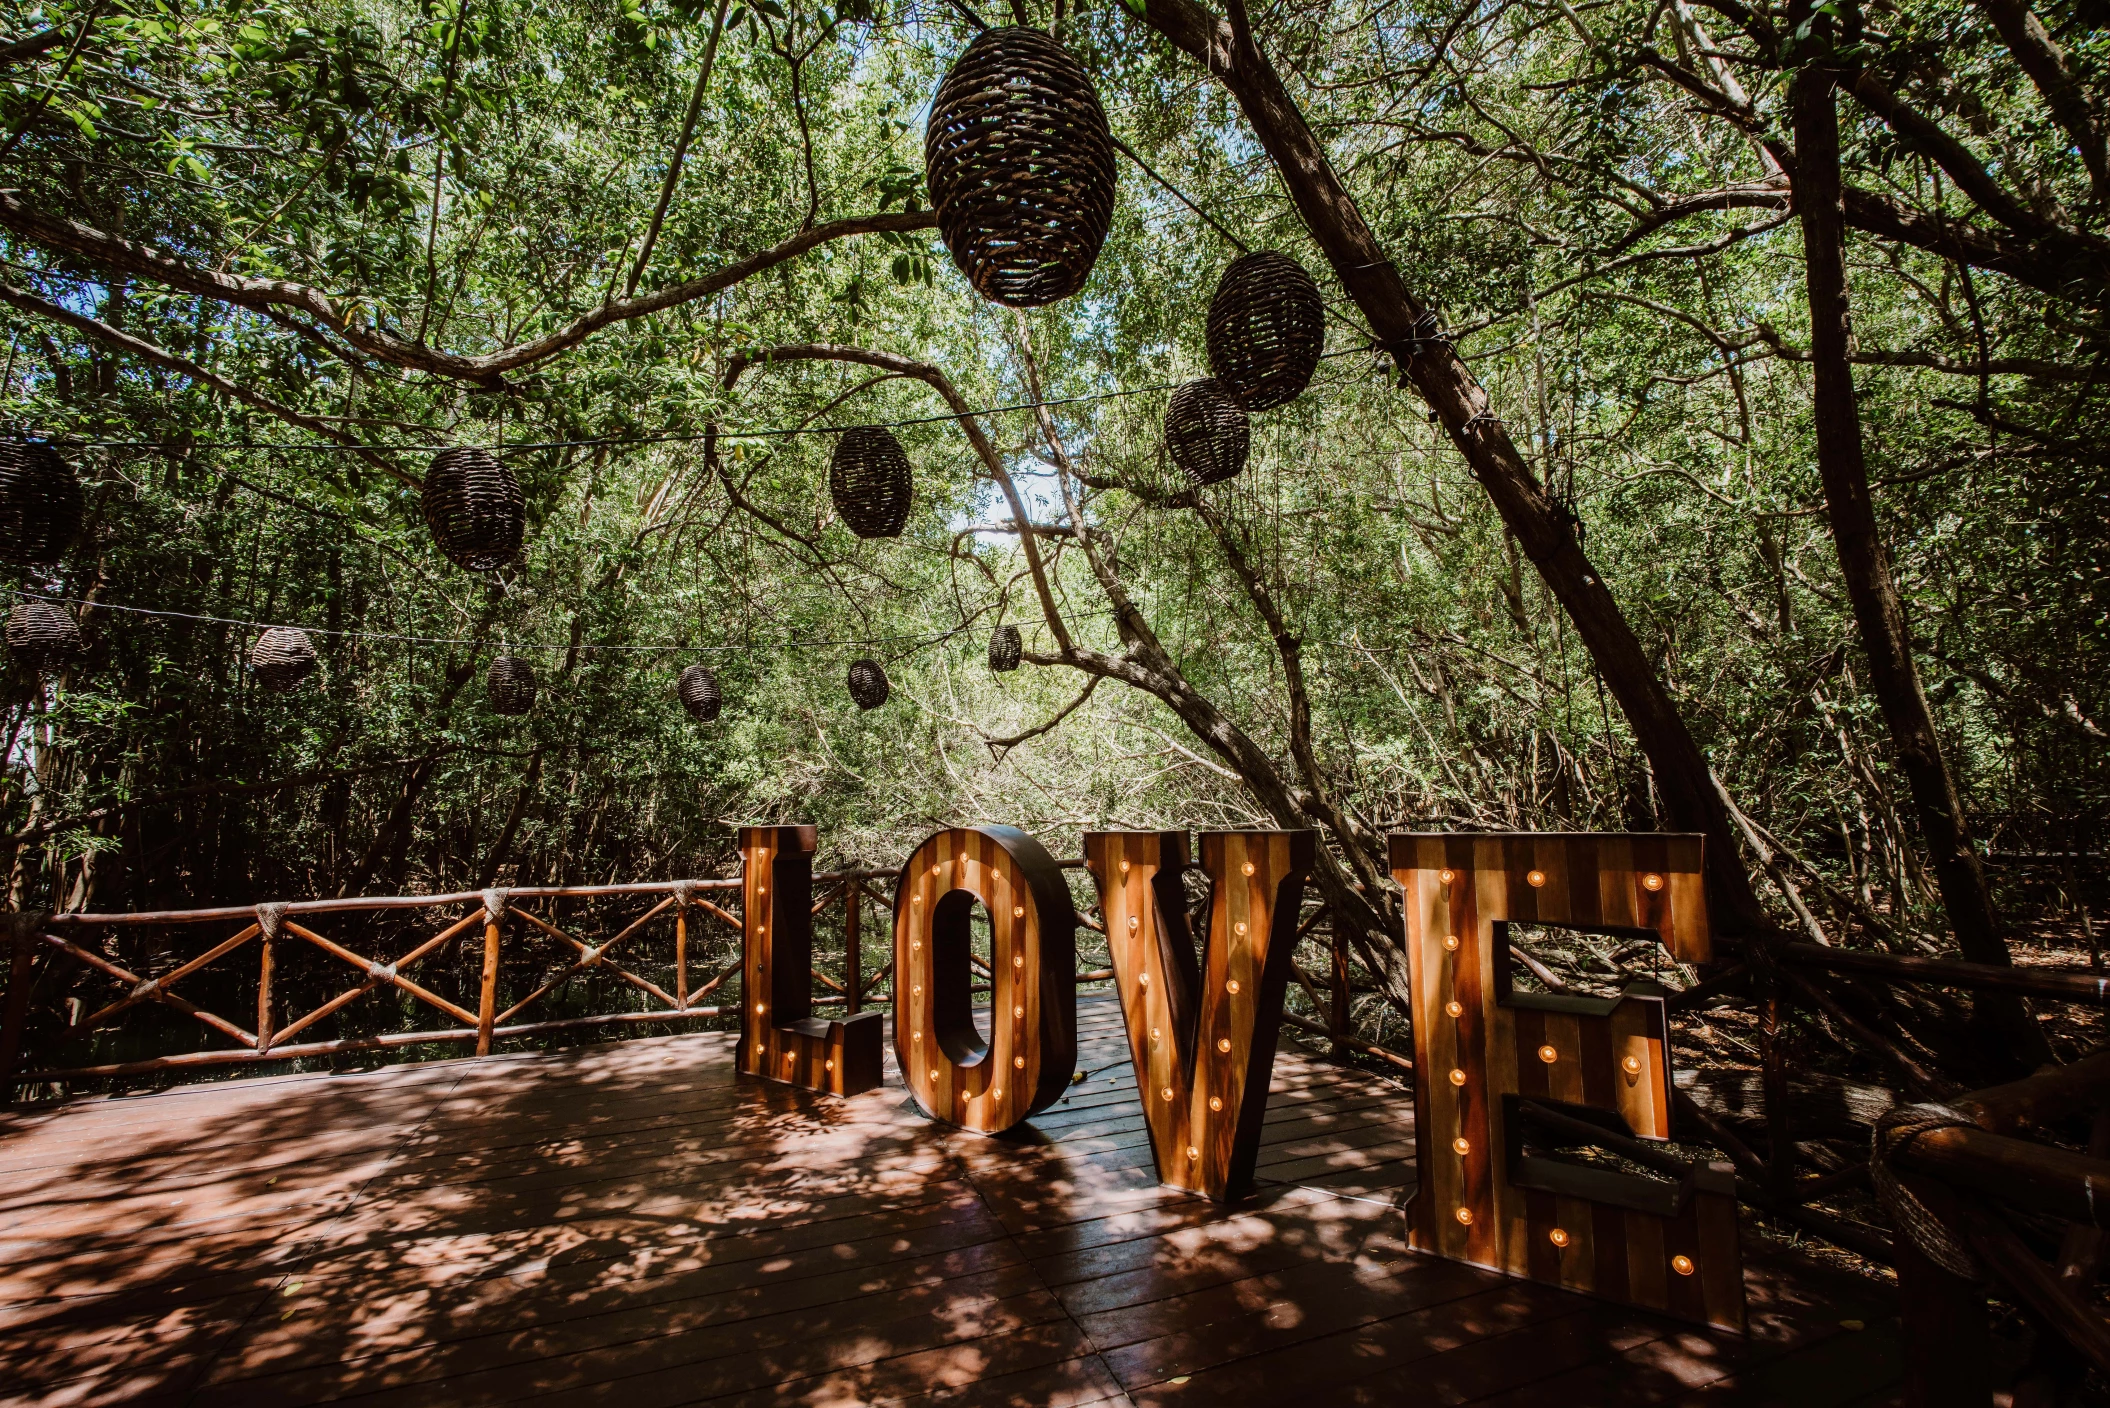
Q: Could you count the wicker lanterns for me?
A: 12